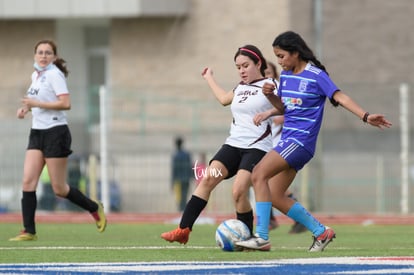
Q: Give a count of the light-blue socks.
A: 2